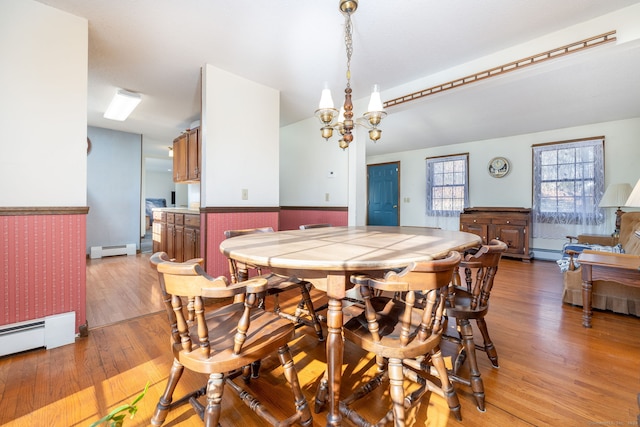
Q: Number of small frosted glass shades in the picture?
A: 3